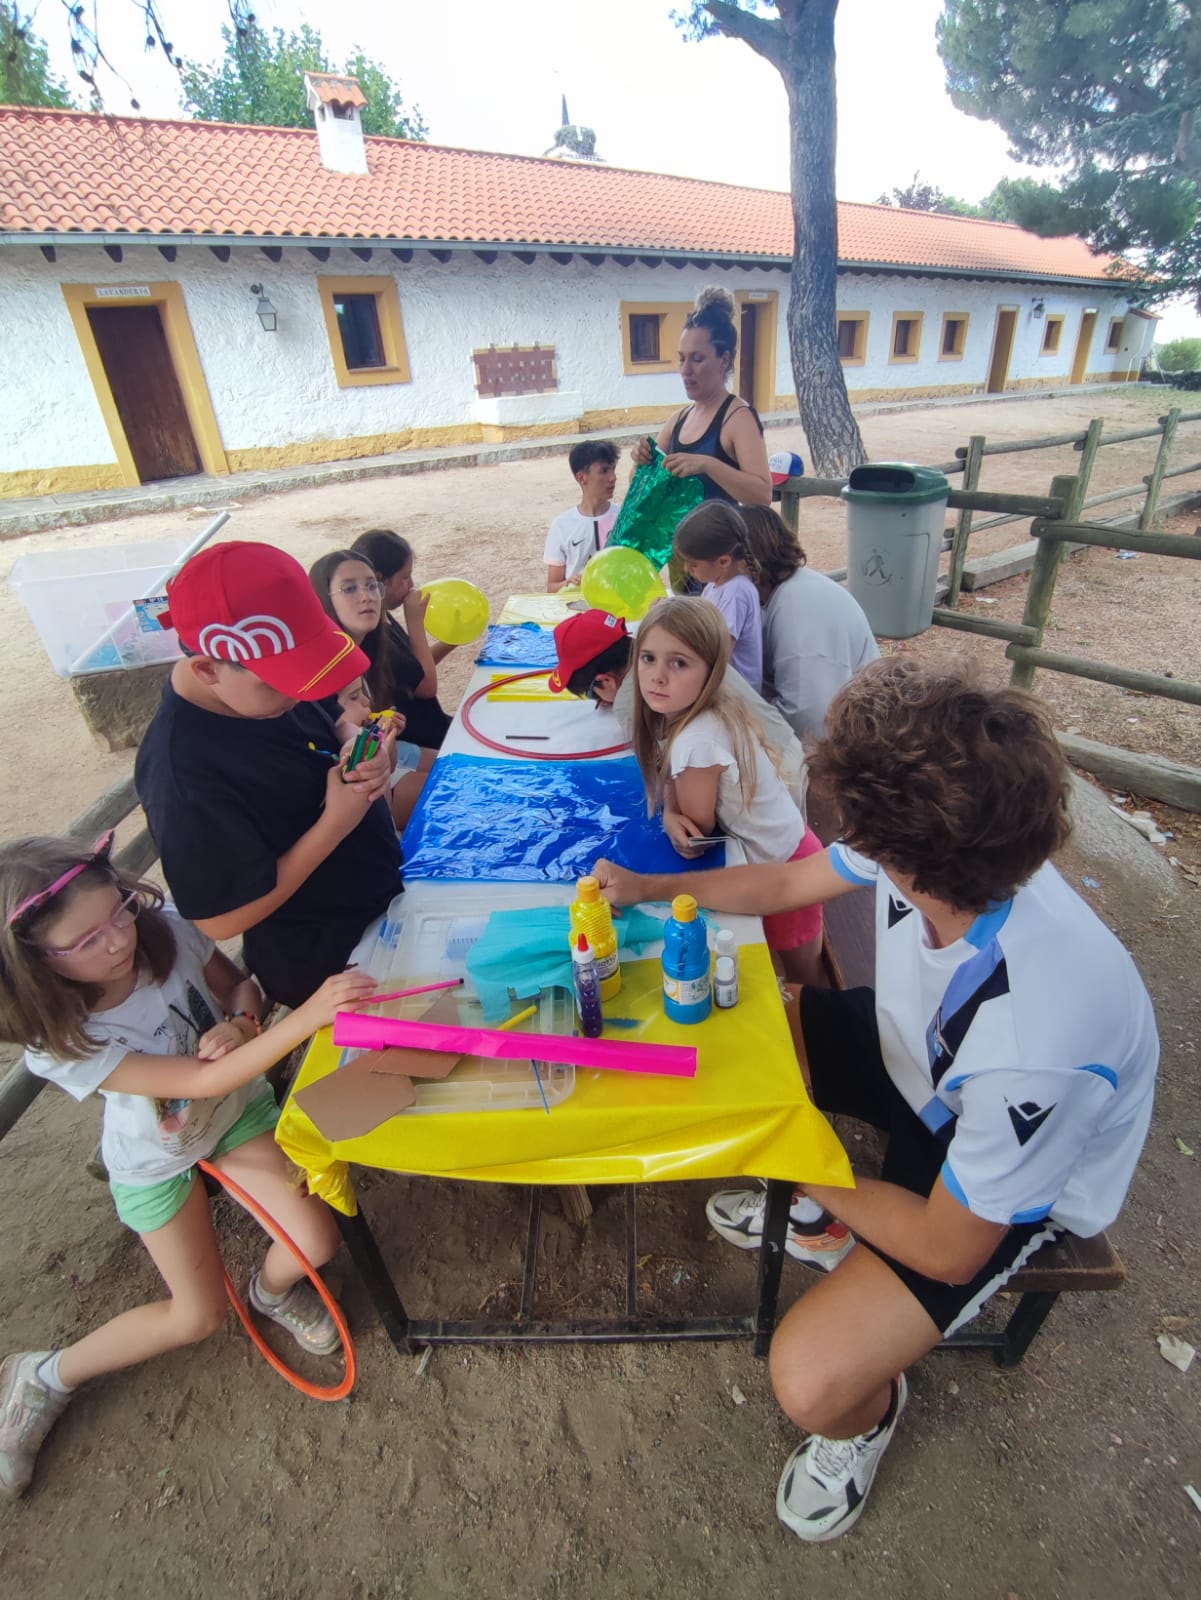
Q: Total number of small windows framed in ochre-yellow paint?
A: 7